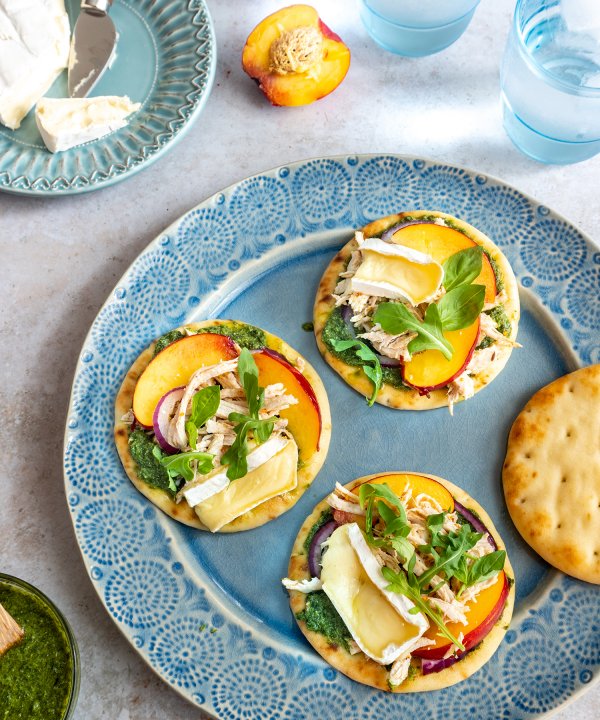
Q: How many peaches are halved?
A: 1